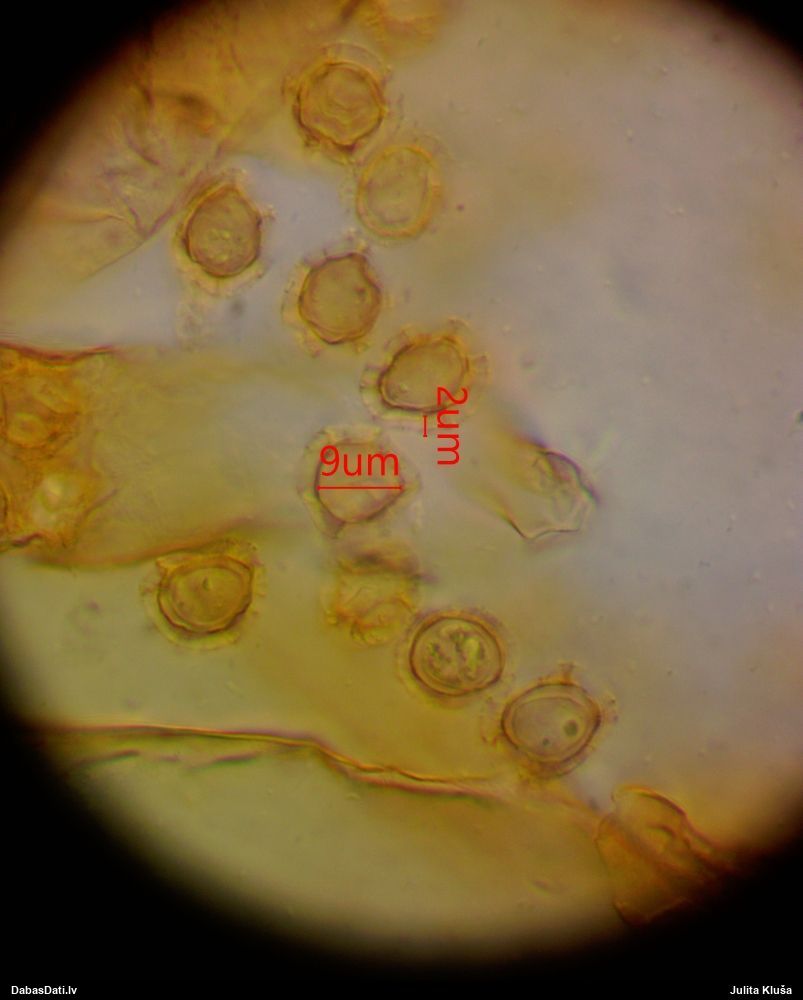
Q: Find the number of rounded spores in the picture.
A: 9